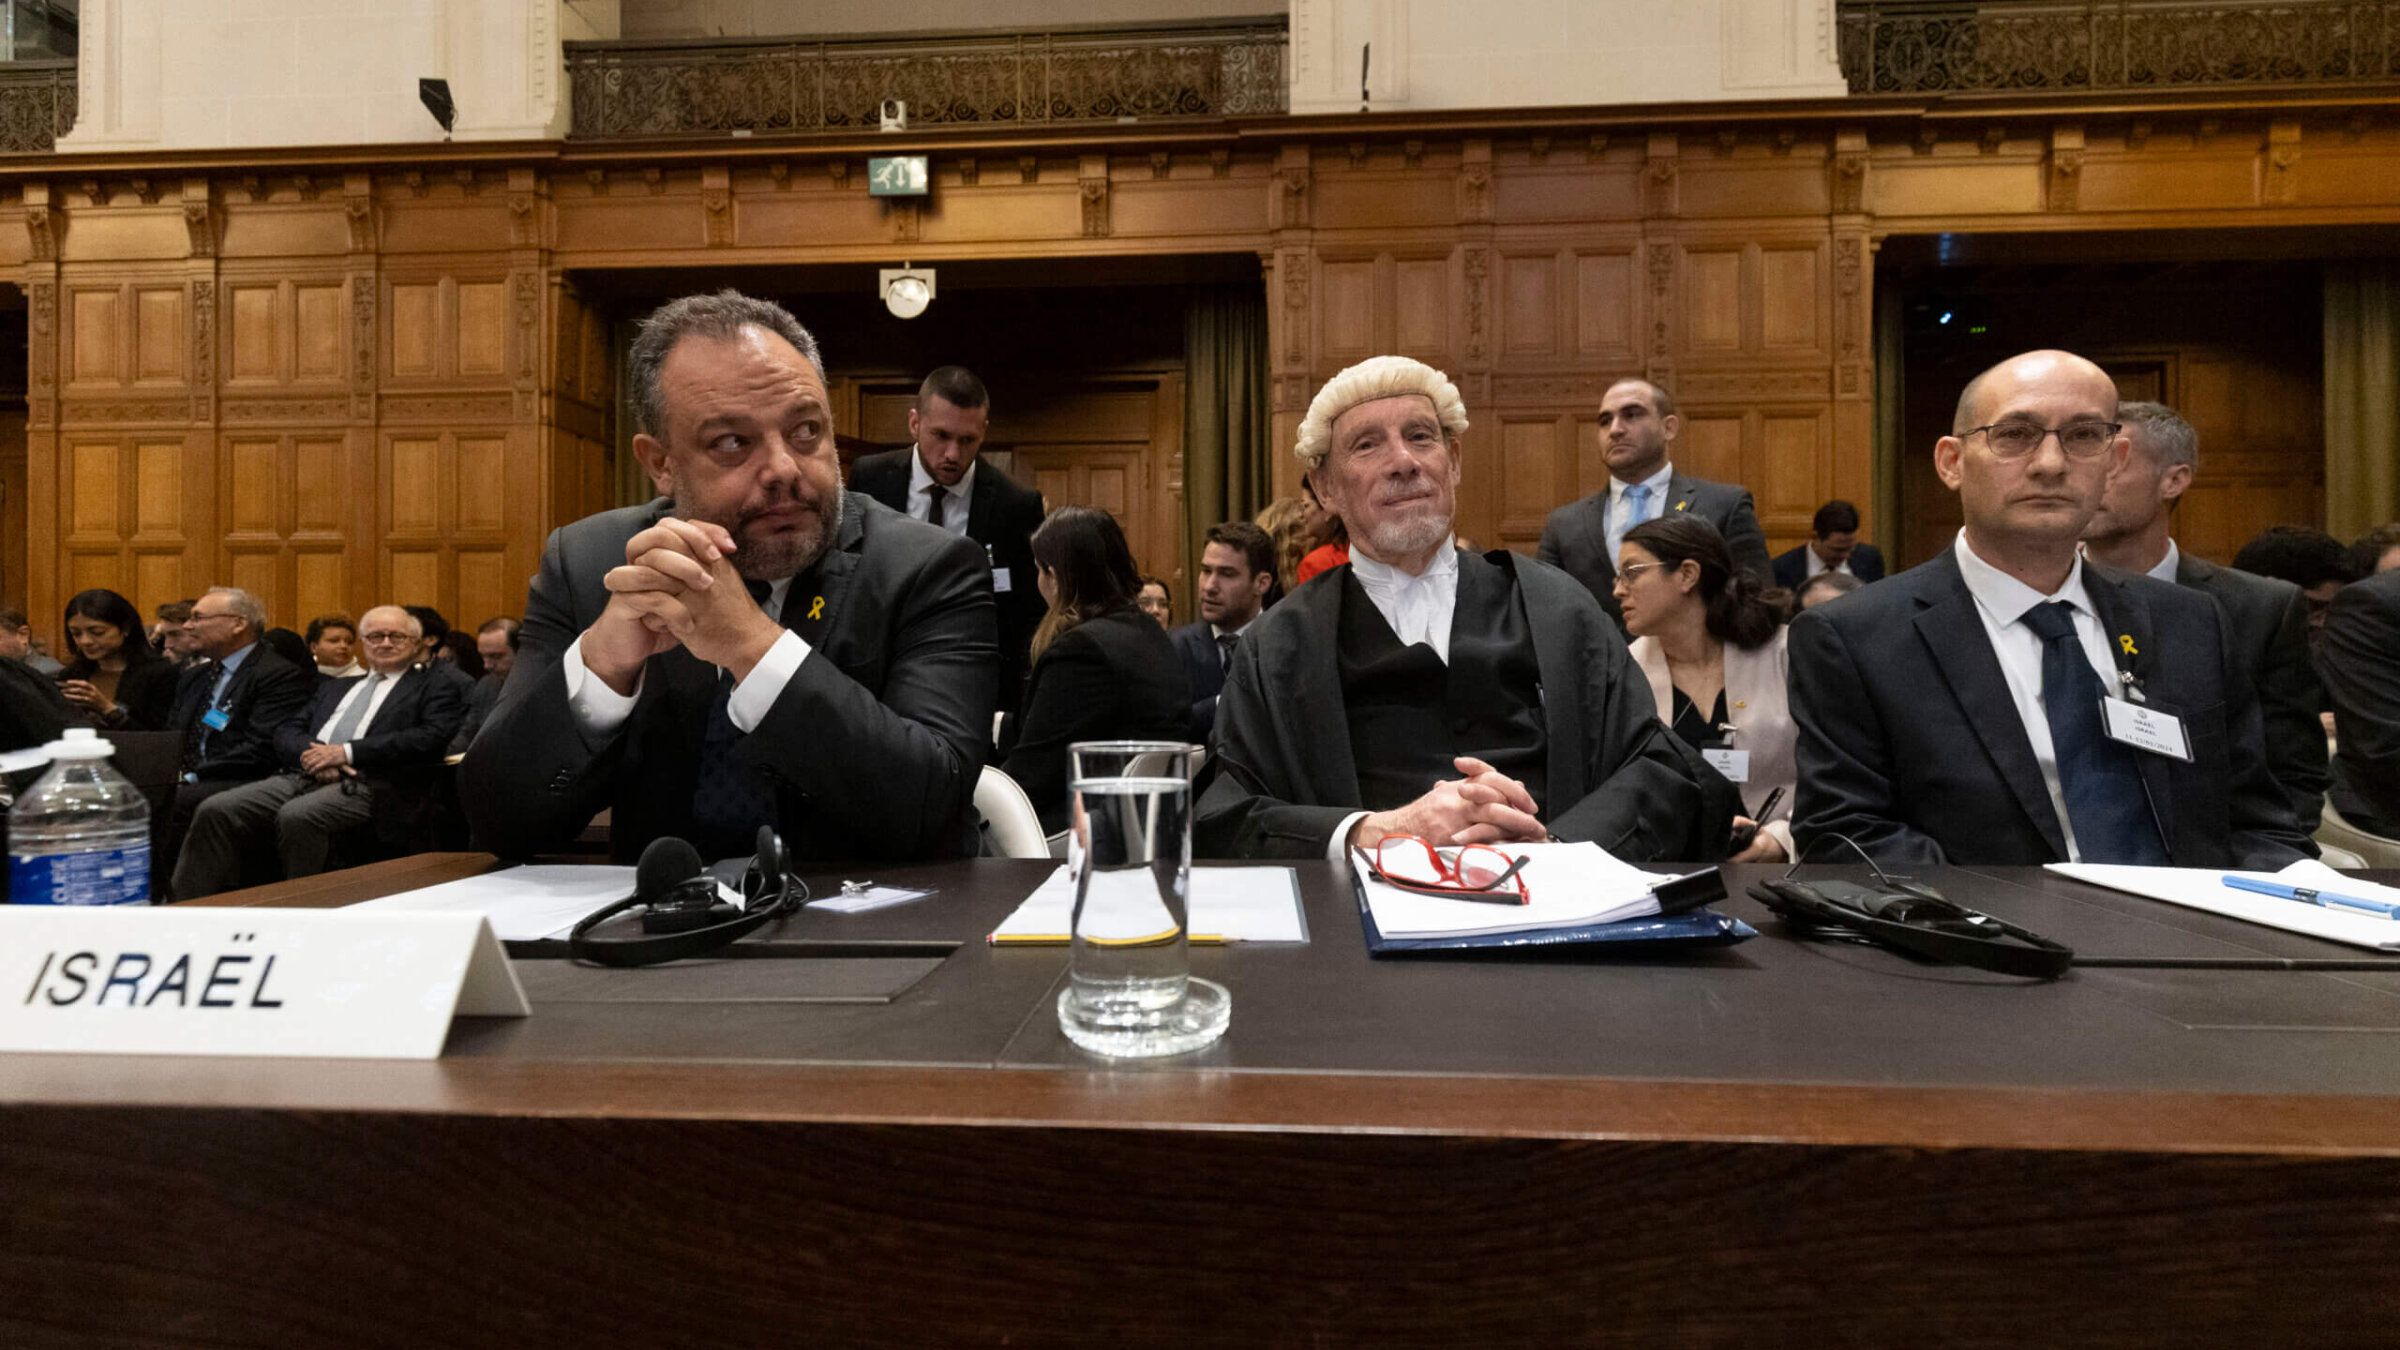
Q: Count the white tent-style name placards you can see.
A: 1